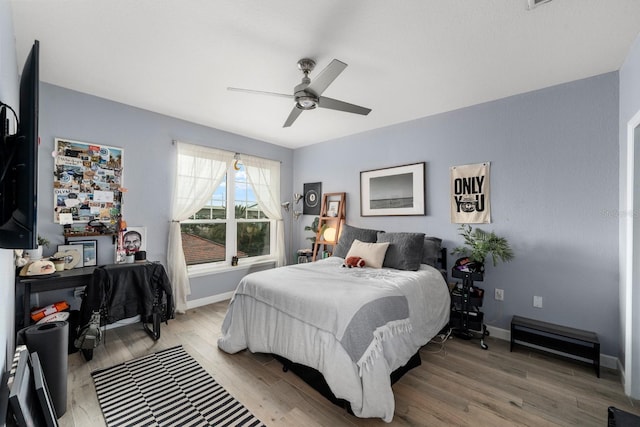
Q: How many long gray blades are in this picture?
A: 4